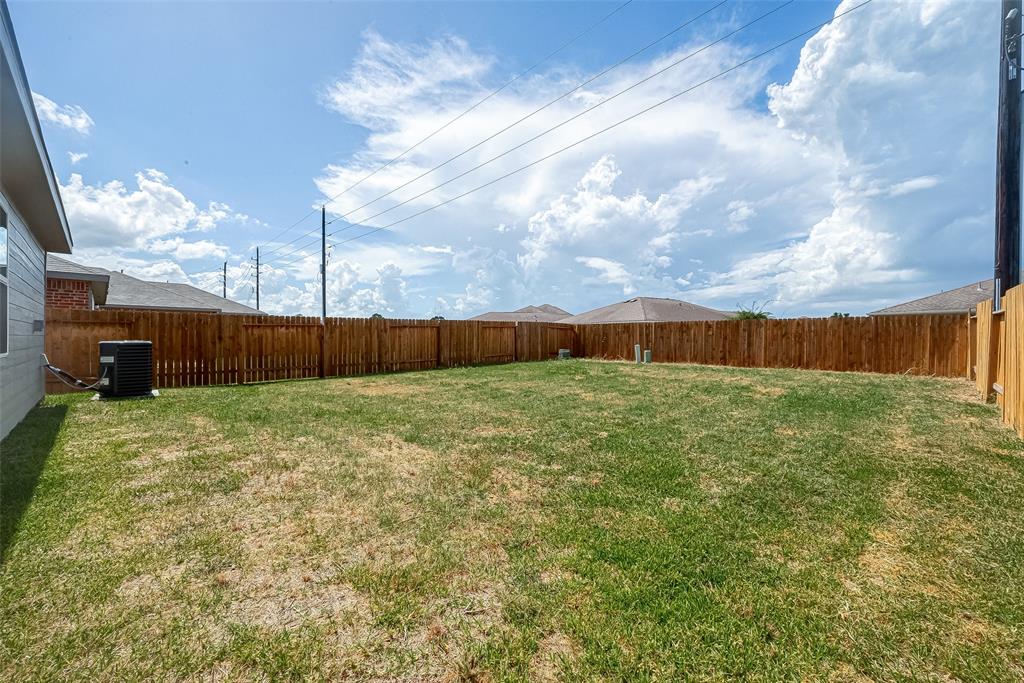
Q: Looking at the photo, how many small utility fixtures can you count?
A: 3